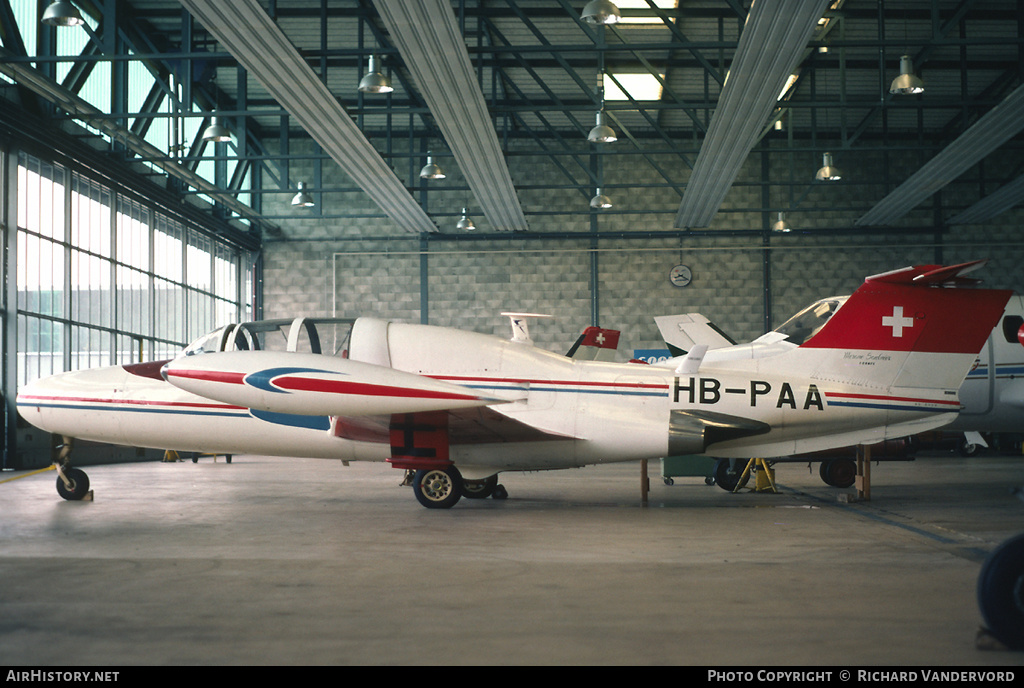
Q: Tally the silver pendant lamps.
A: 12